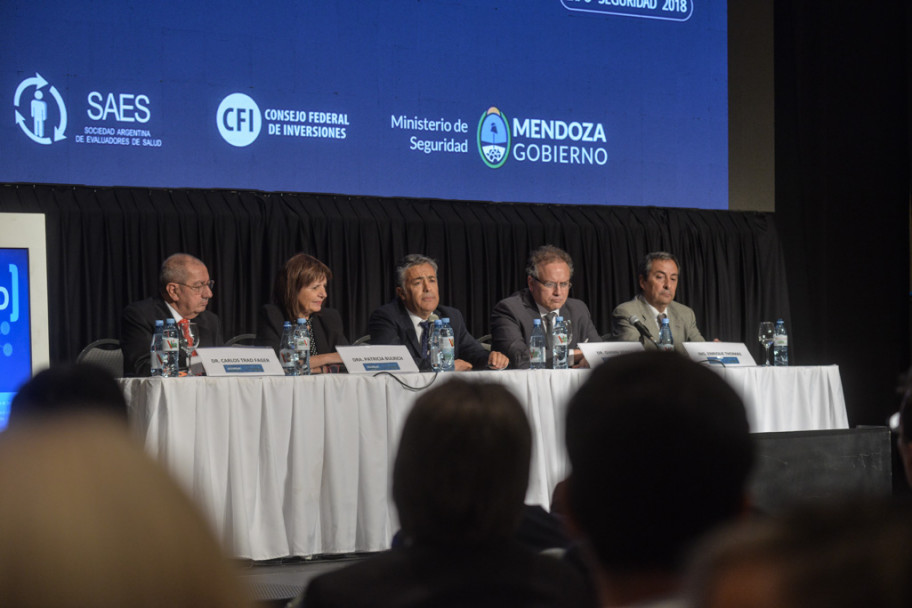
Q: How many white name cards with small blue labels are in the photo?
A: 4